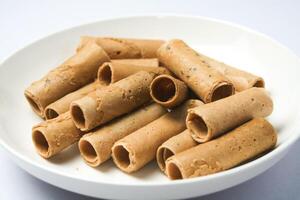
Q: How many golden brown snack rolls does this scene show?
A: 14